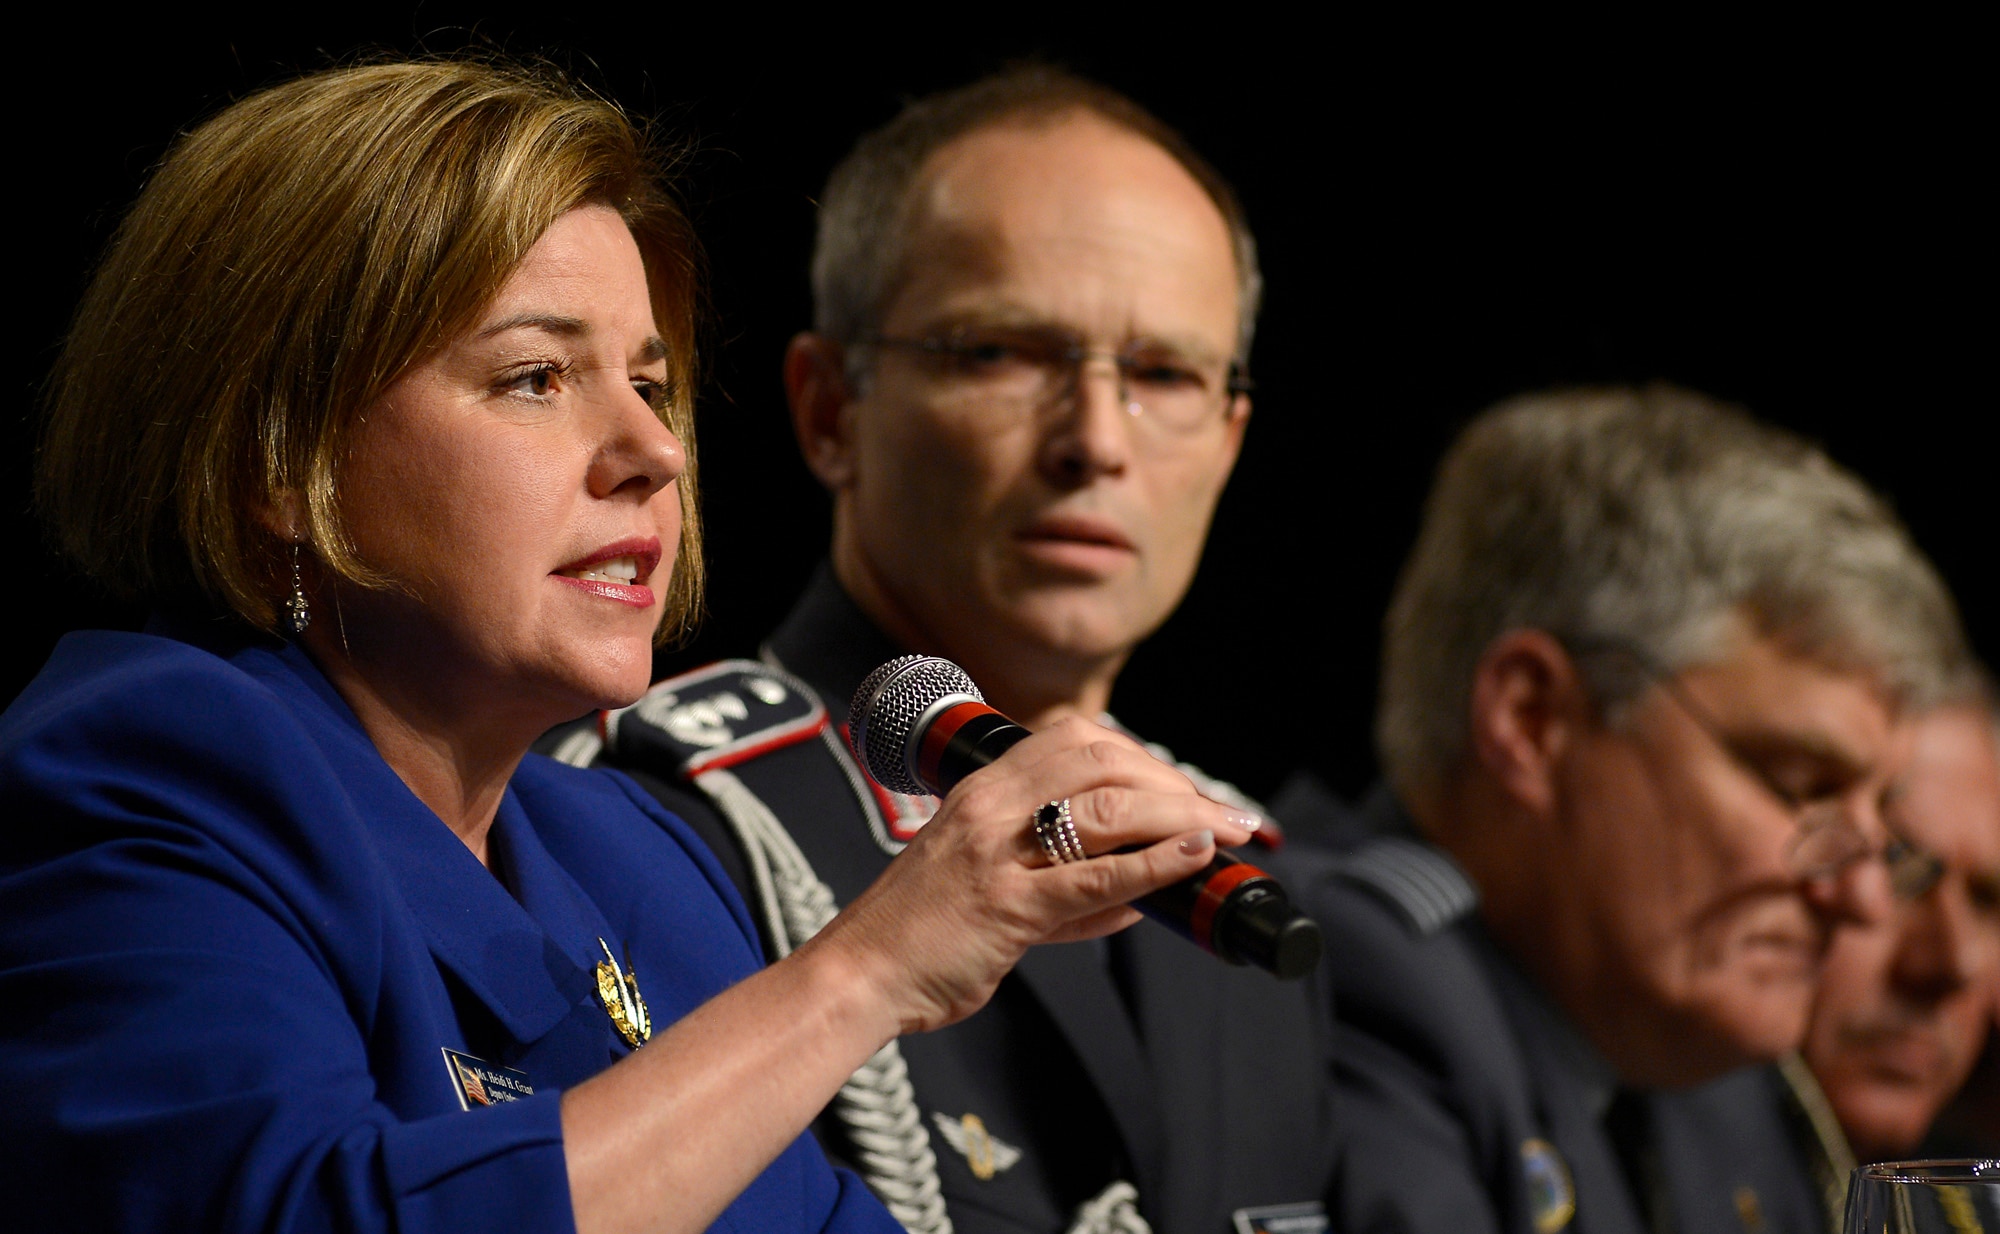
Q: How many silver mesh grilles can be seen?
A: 1